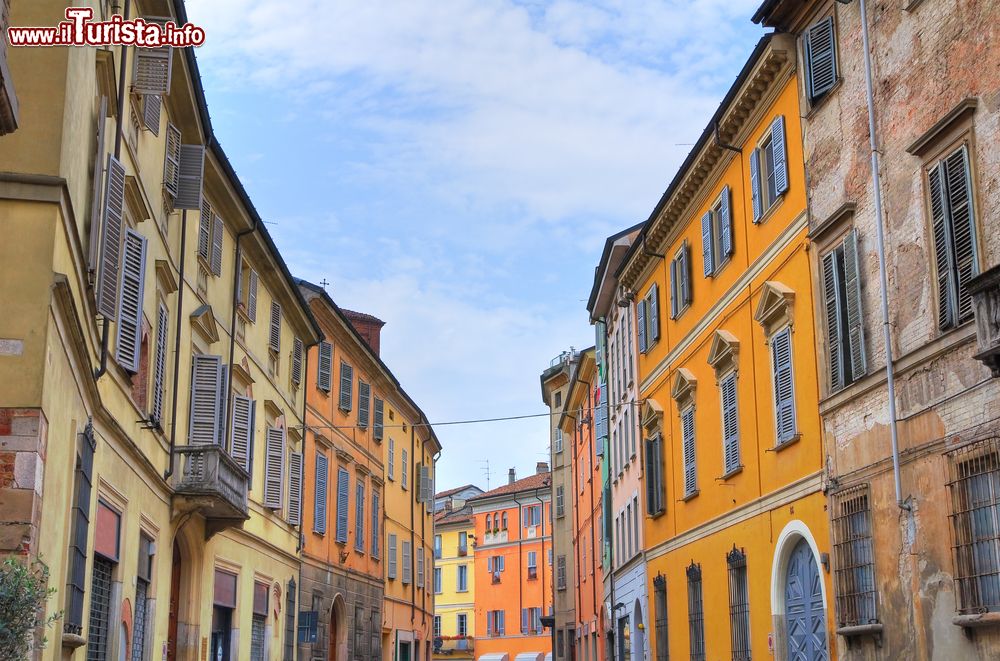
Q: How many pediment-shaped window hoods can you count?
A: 5